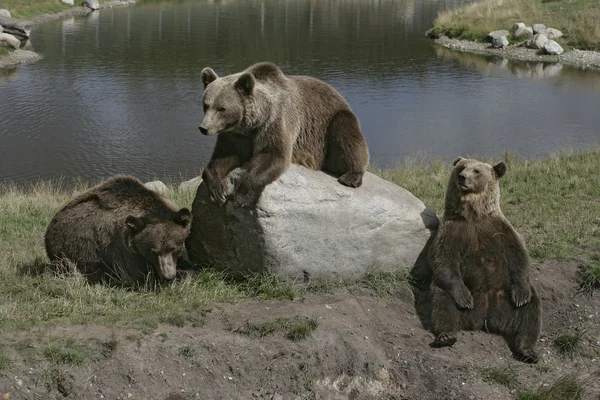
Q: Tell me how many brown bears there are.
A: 3